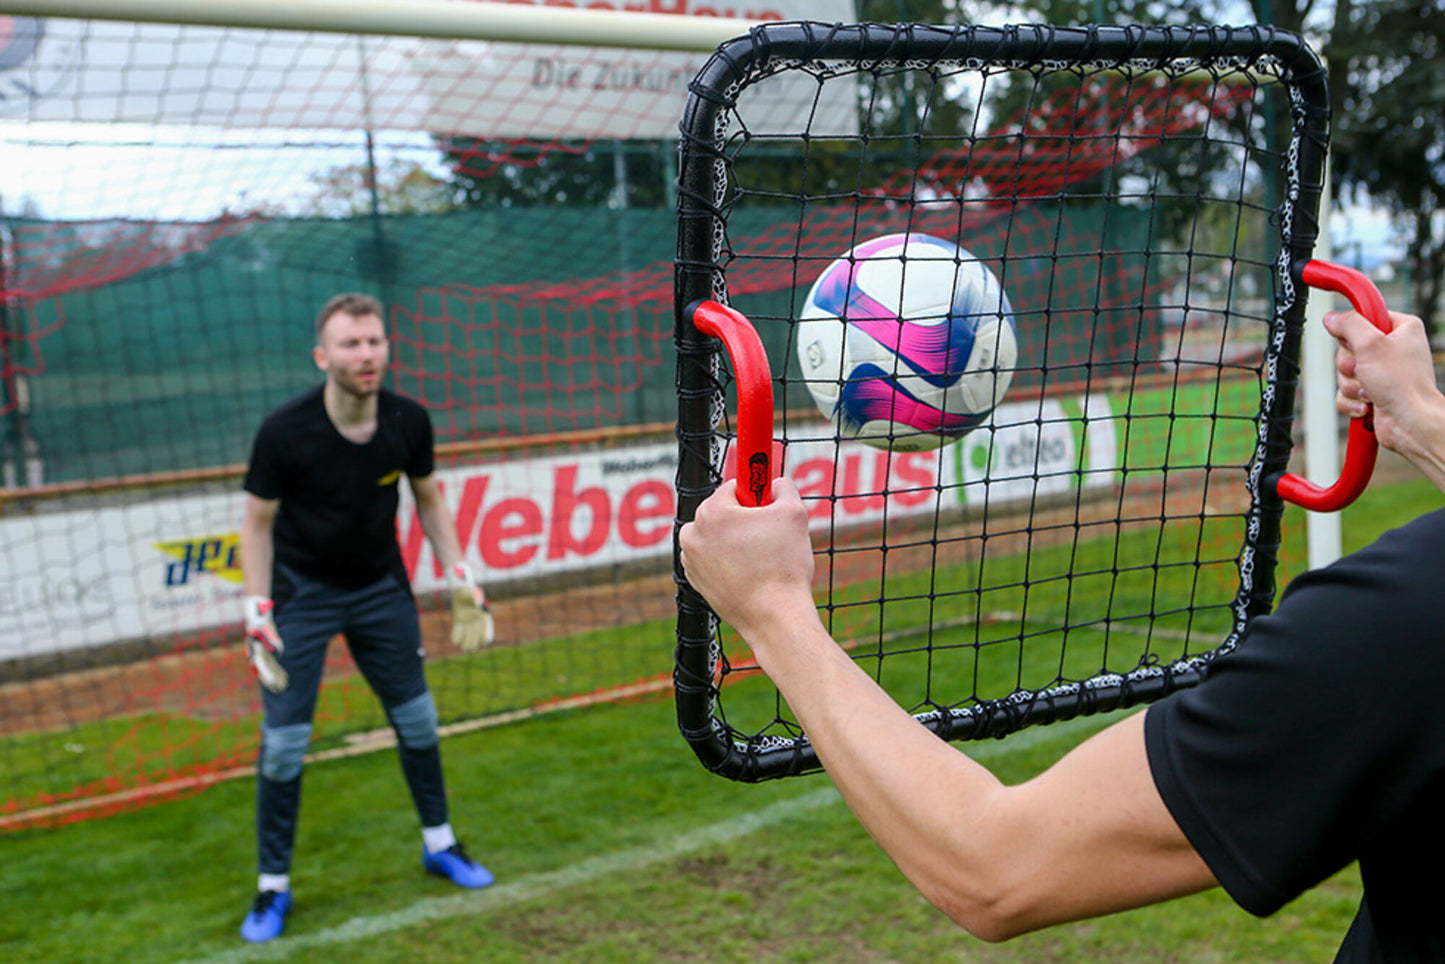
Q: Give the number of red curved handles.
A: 2